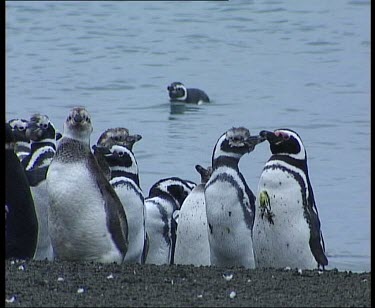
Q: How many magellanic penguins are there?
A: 11